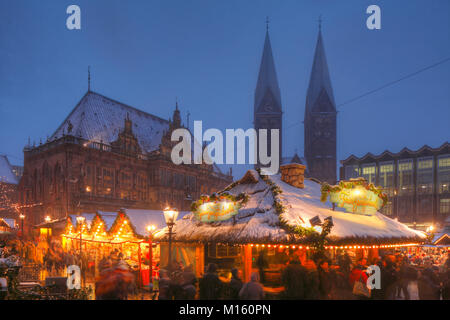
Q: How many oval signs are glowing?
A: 2